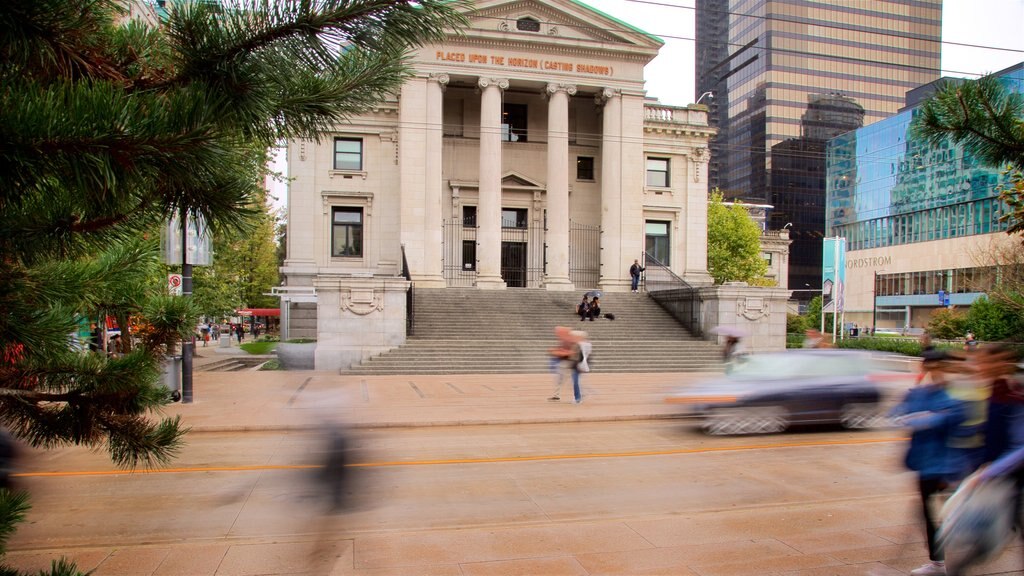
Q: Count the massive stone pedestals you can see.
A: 2